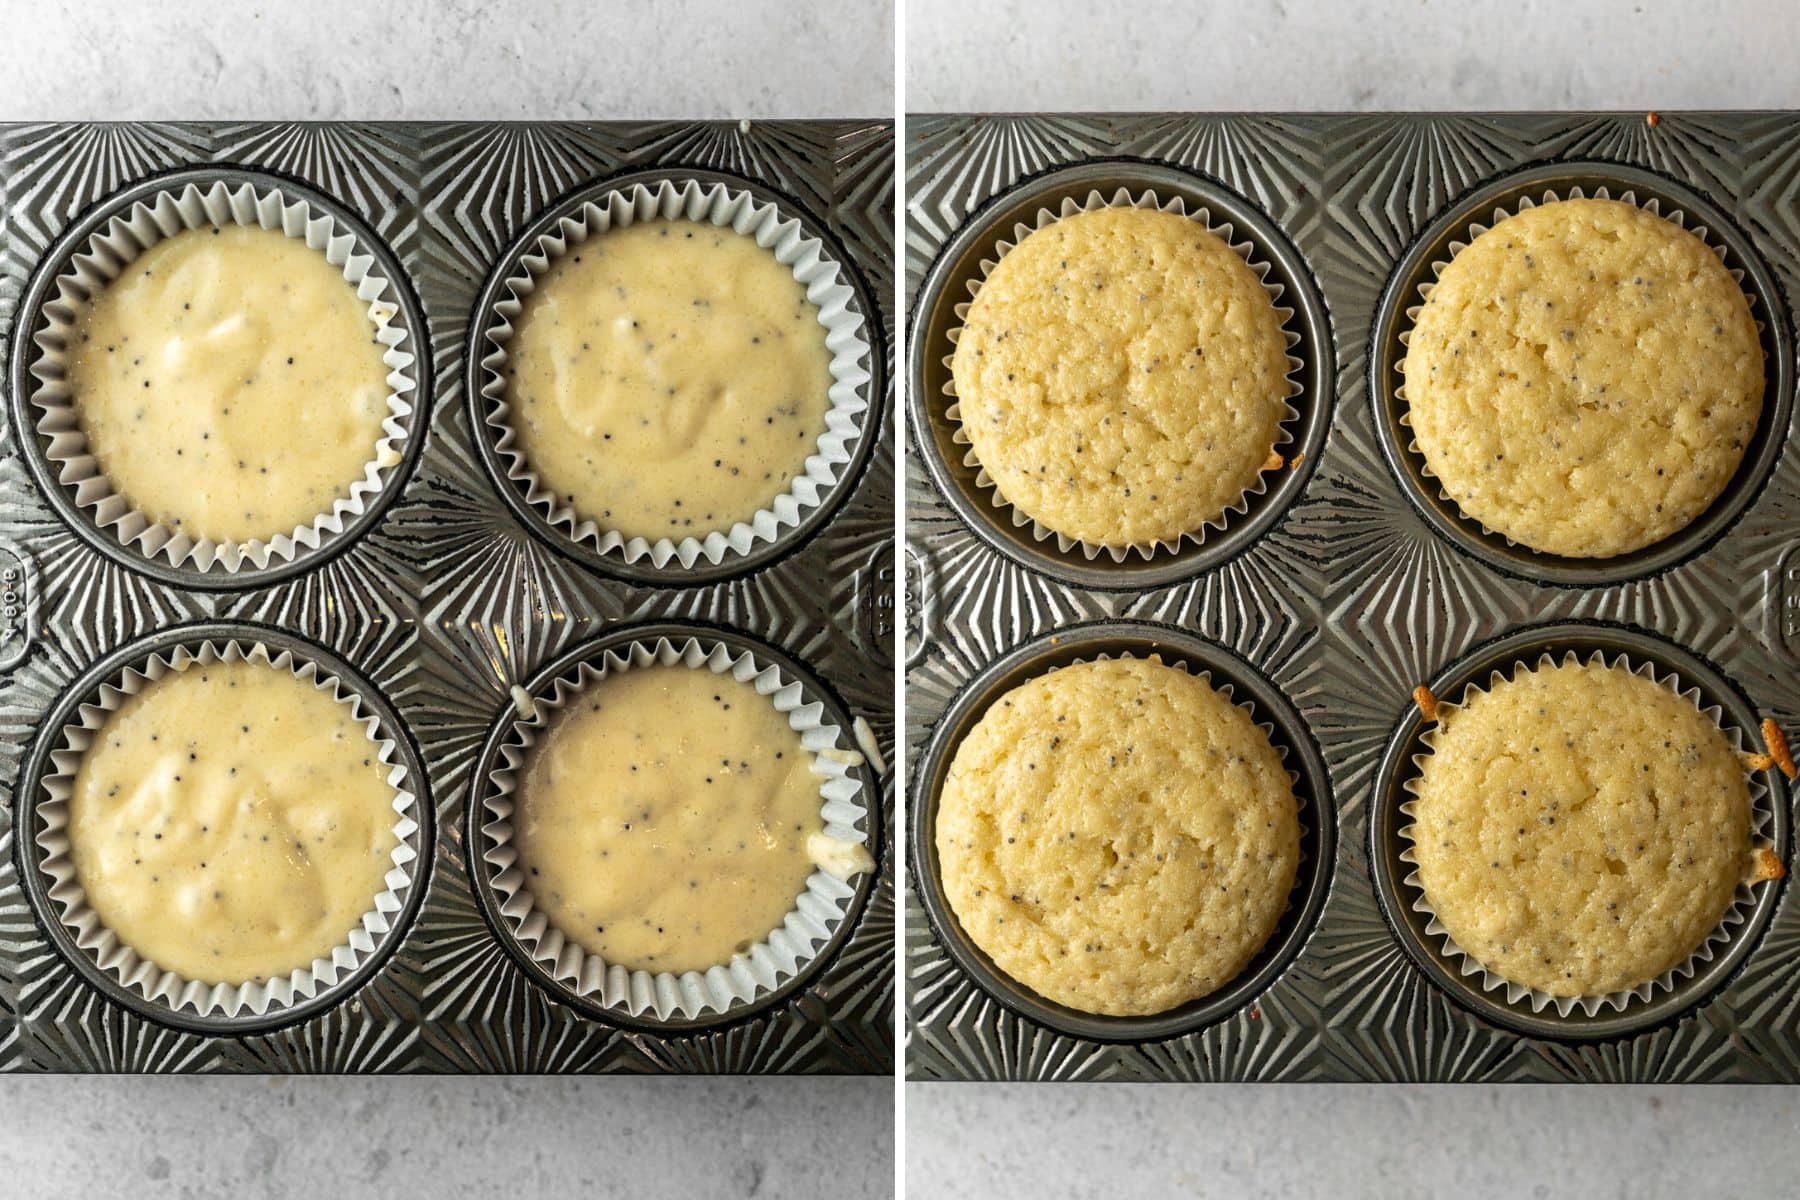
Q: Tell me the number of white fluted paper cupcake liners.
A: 8